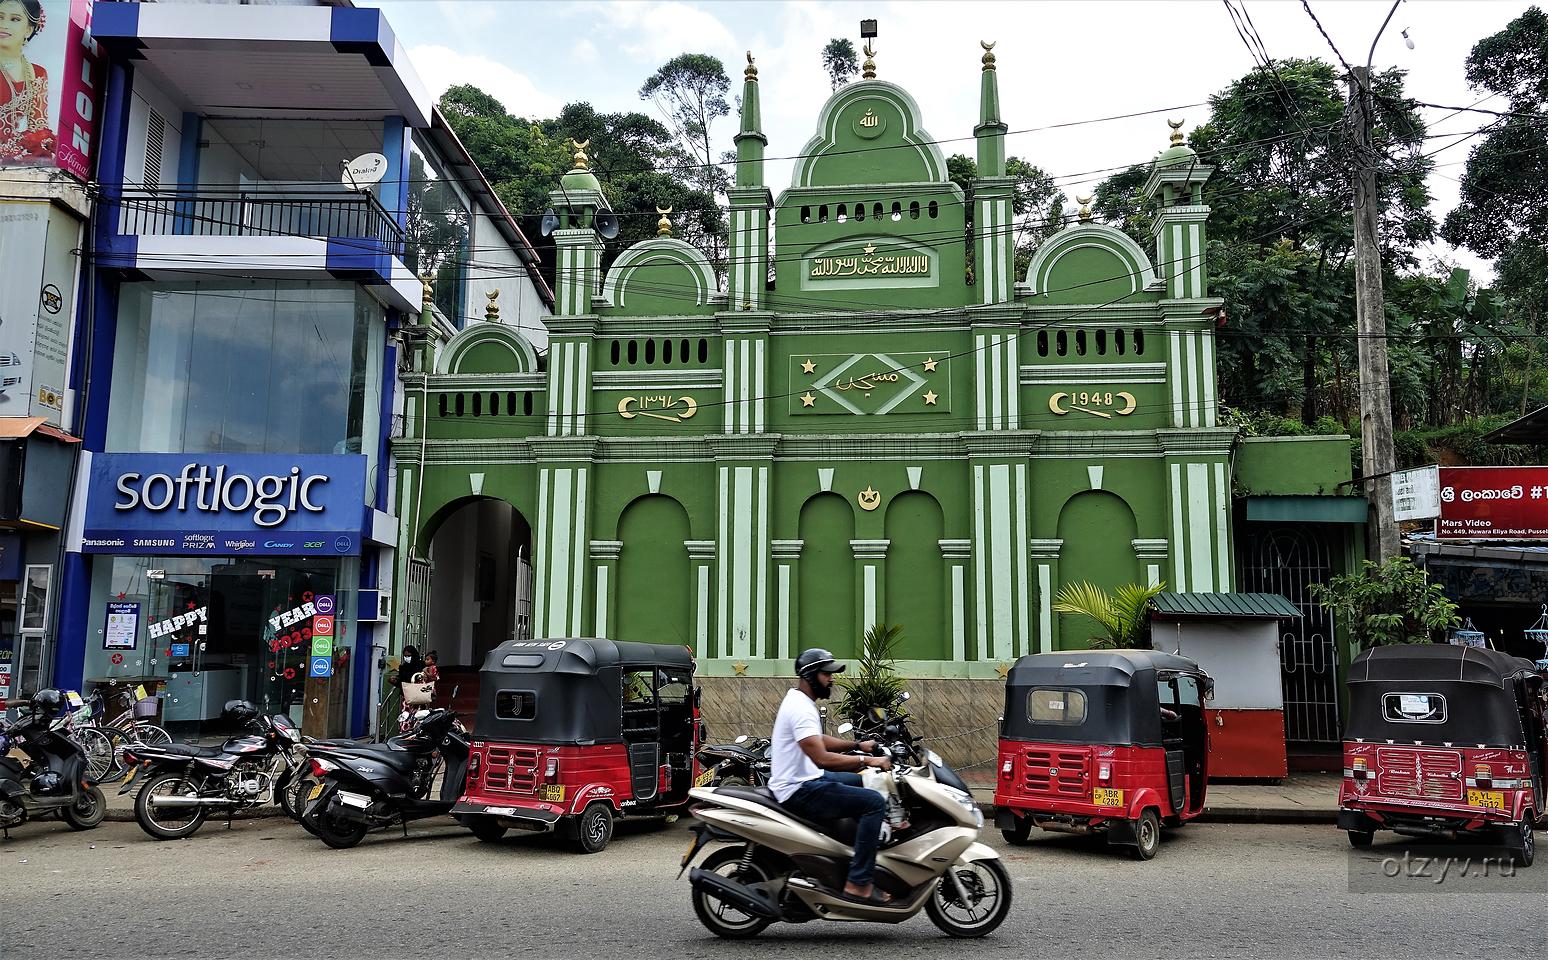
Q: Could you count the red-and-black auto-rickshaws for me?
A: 3